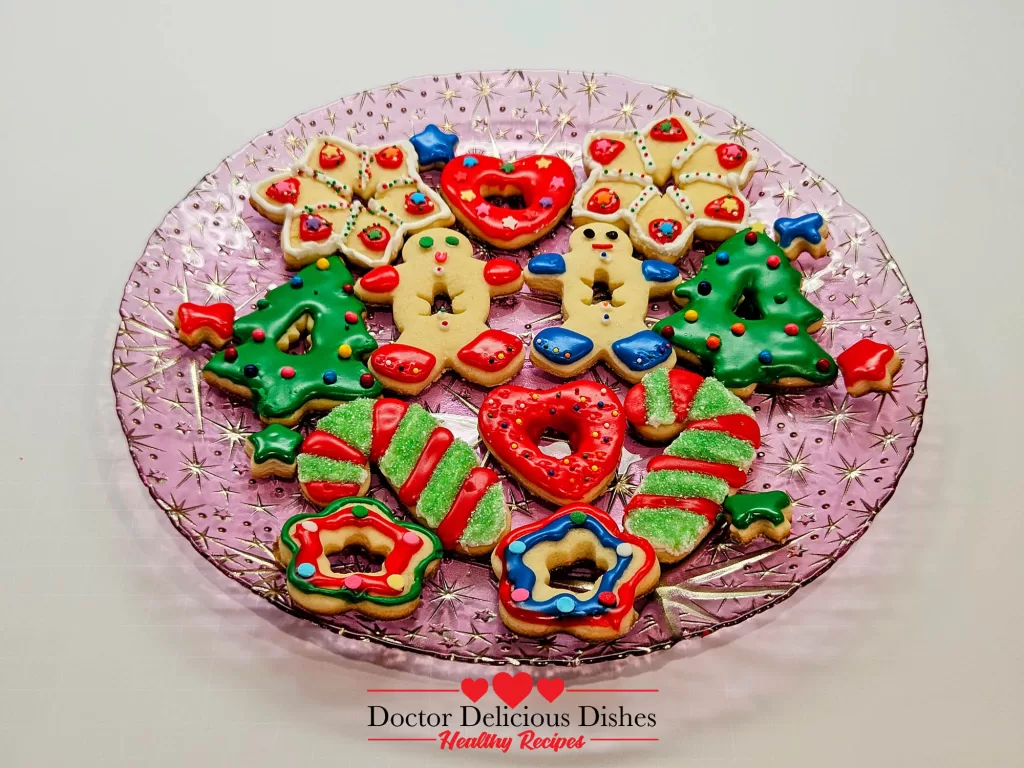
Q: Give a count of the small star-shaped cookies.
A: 6